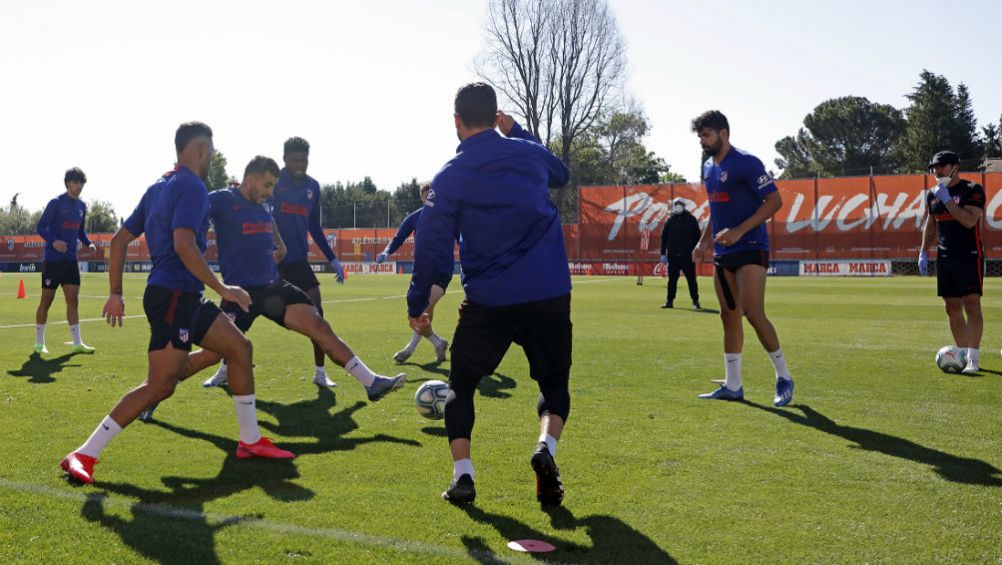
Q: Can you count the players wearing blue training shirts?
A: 7